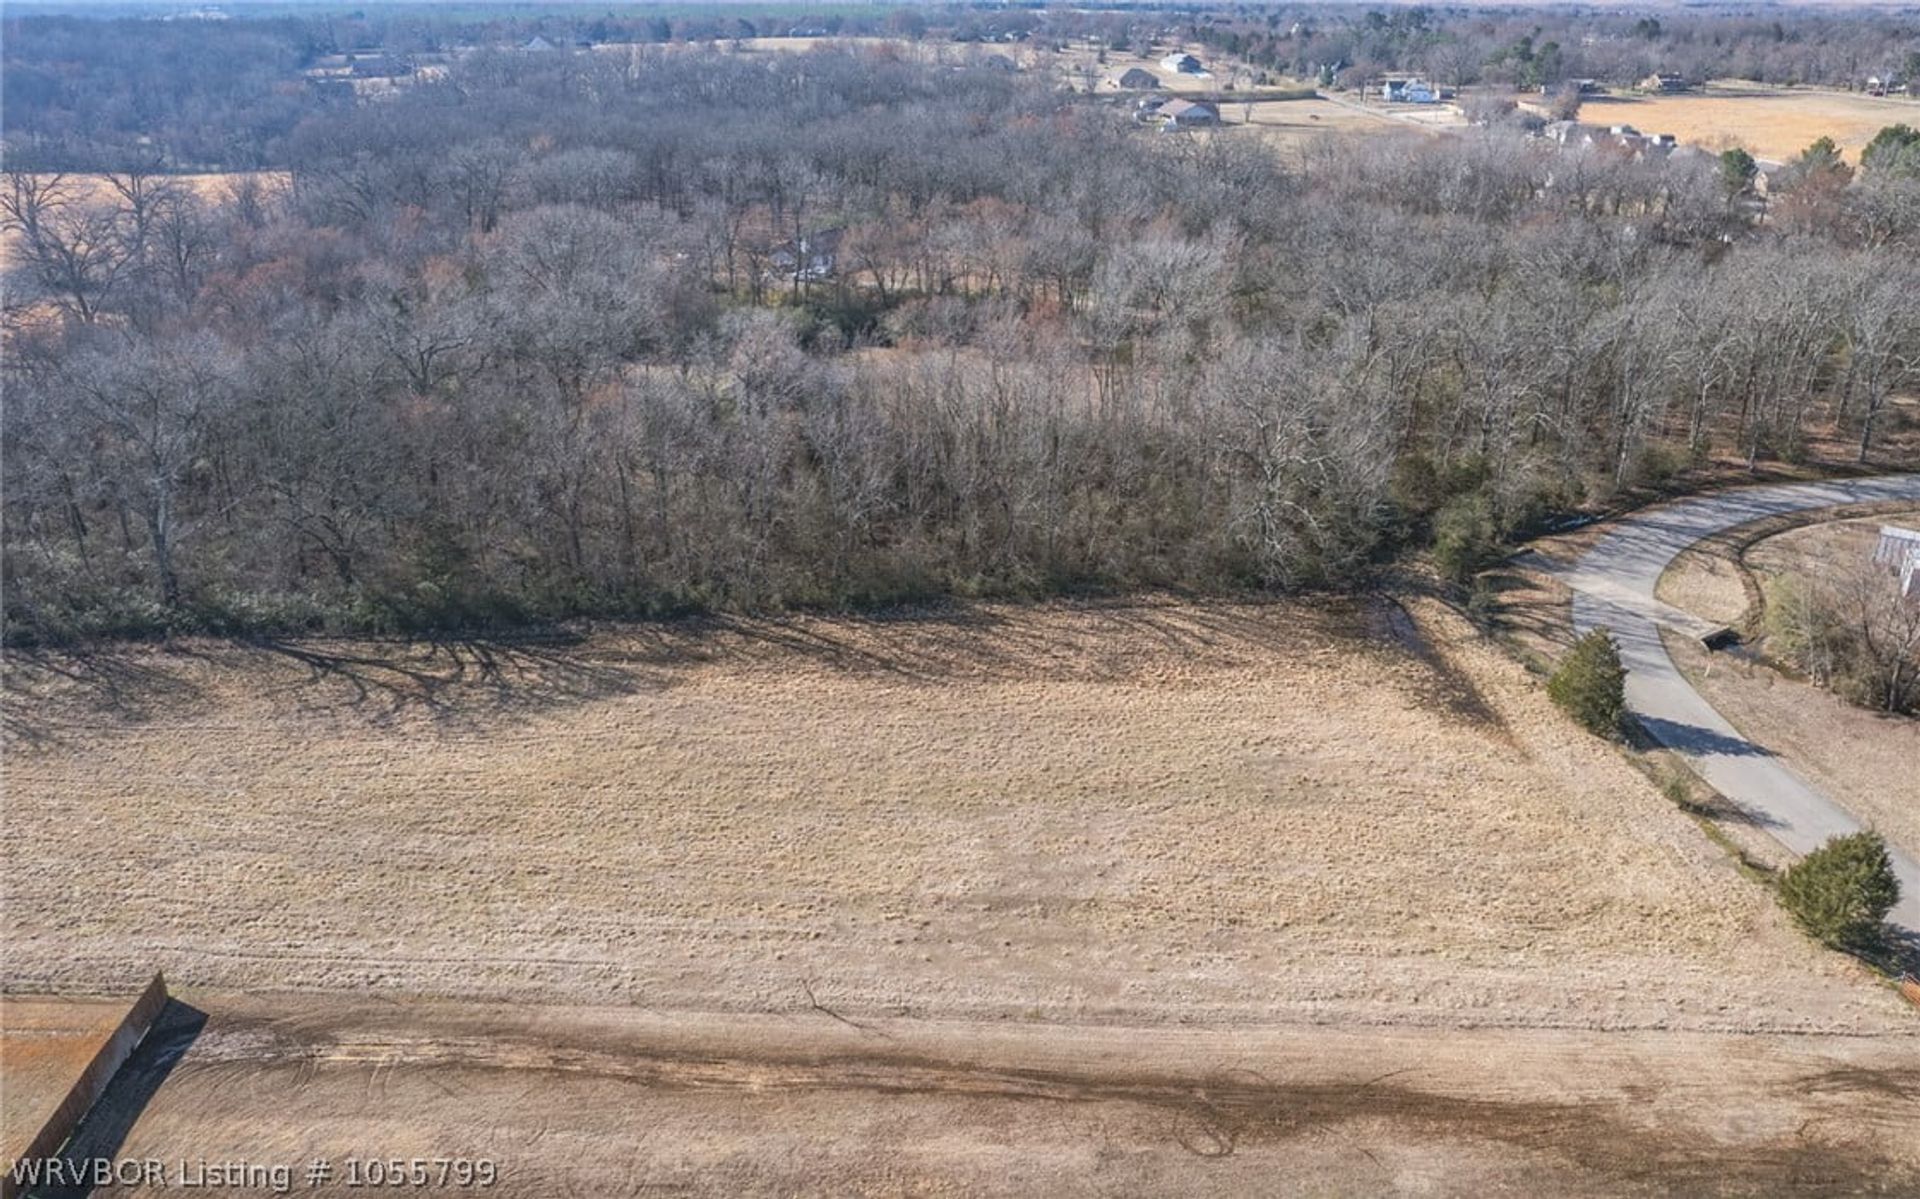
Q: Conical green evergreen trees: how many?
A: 2